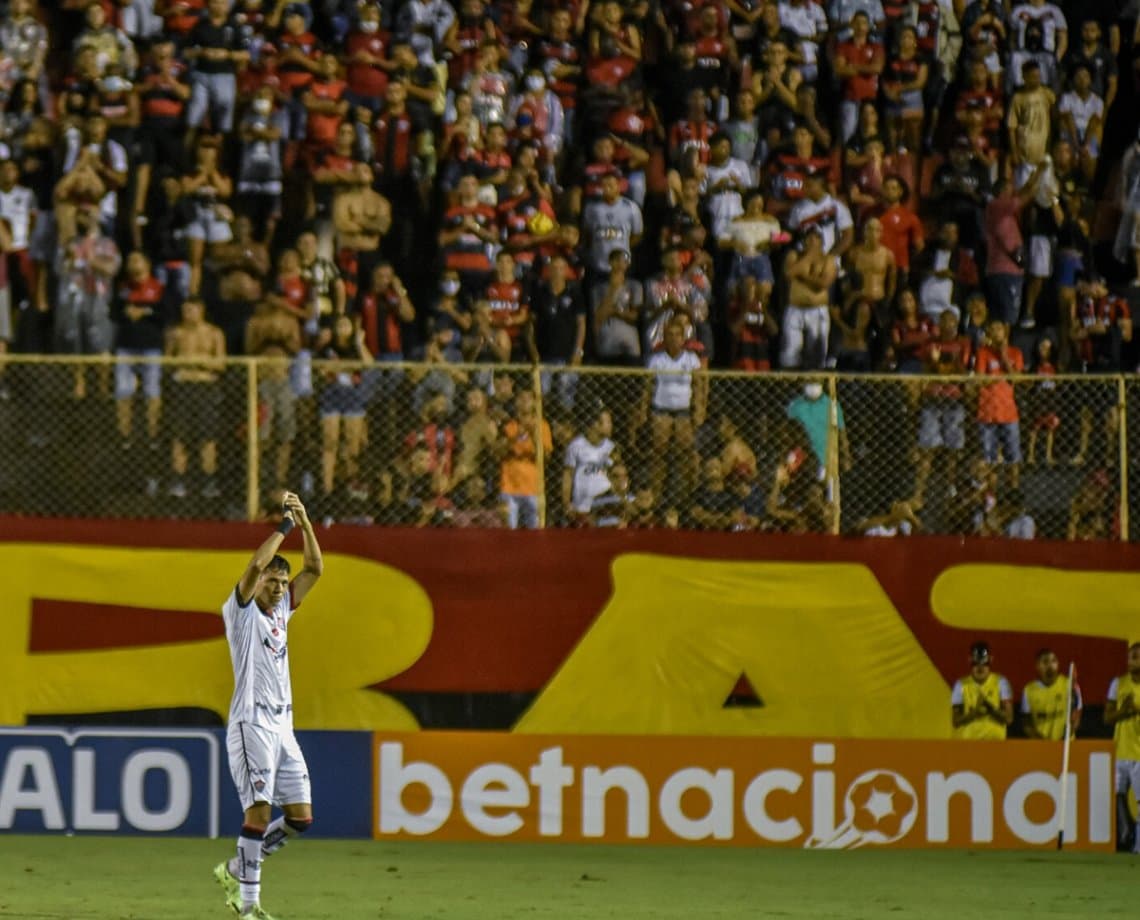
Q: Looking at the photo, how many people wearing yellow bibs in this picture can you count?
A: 3